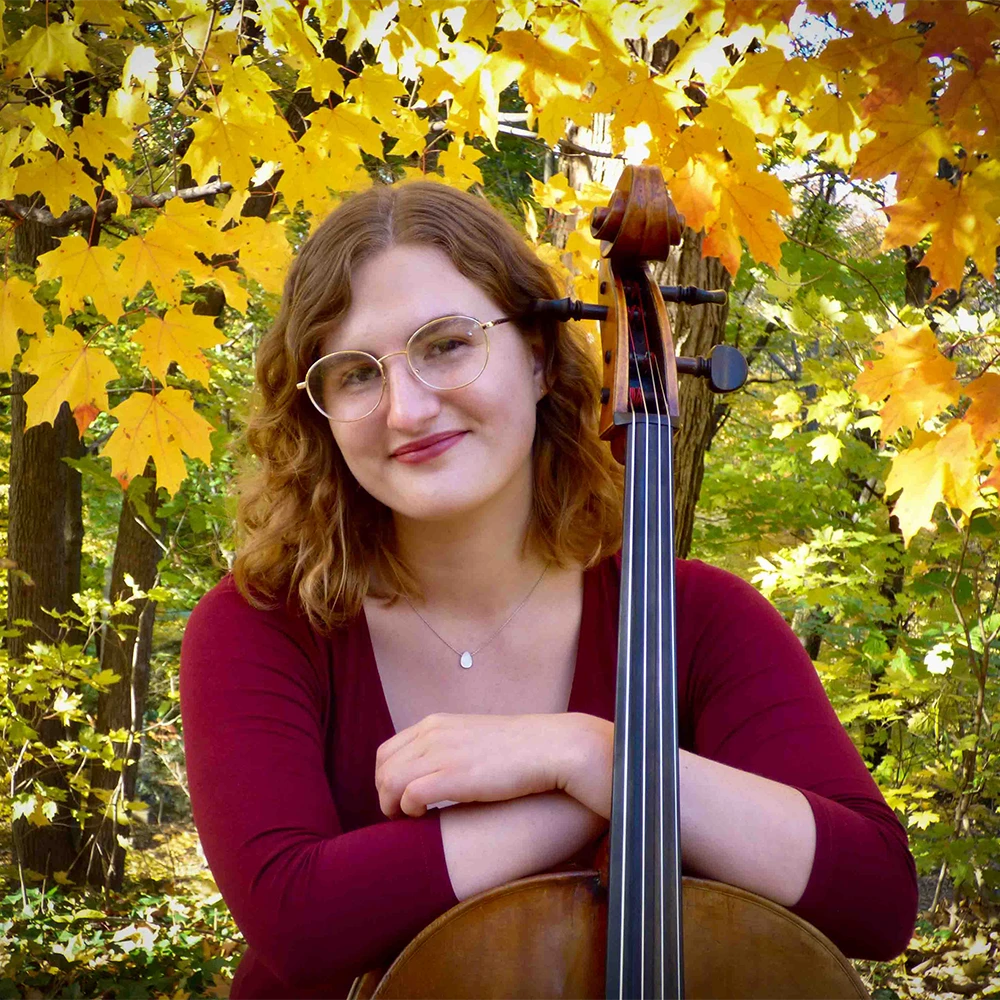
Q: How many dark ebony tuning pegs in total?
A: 3